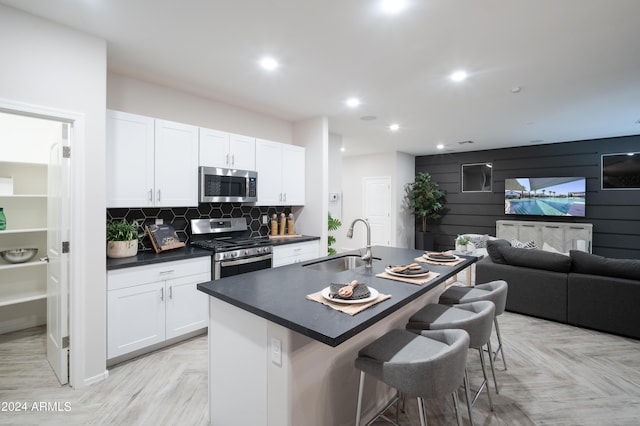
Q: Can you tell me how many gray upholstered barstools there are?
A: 3